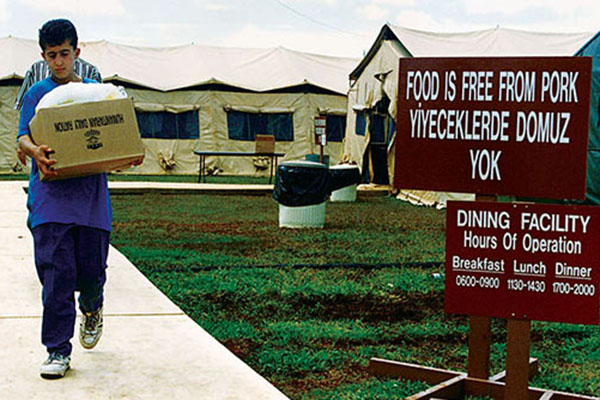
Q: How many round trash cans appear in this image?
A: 2